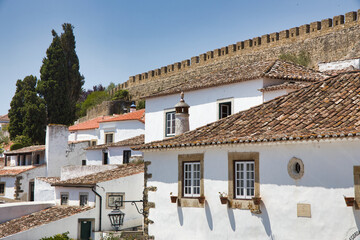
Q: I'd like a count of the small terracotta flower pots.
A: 5